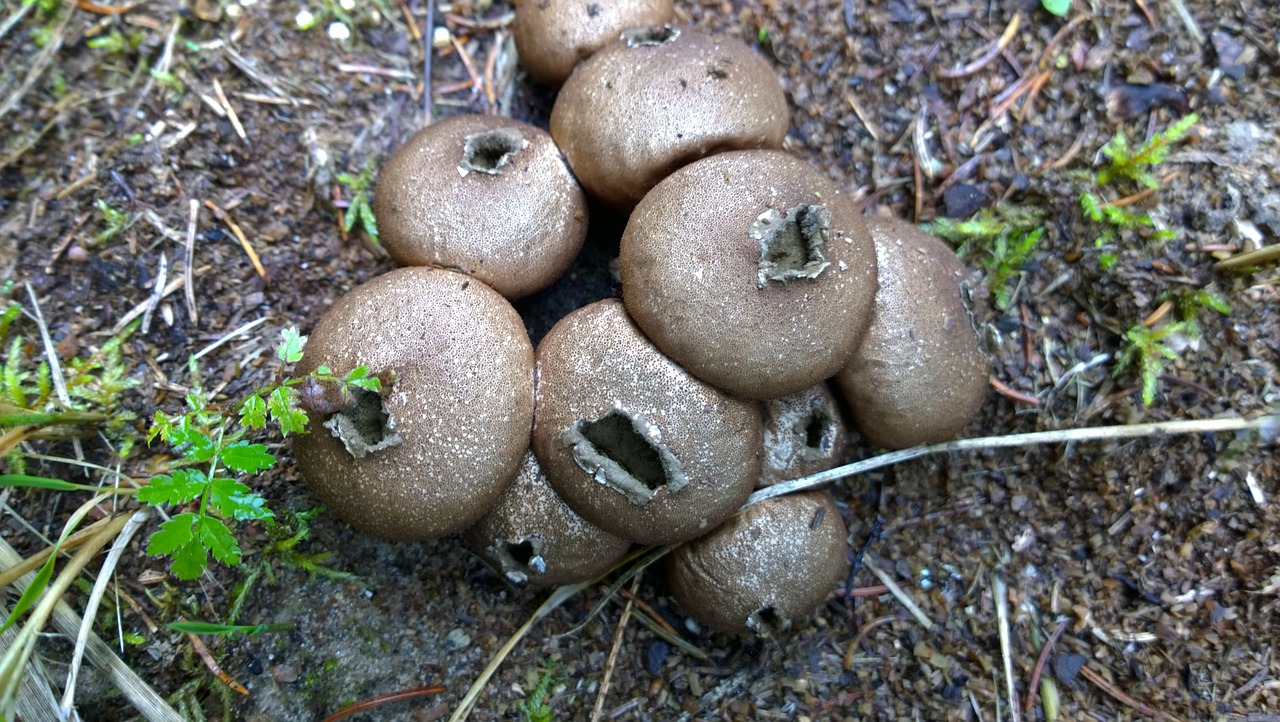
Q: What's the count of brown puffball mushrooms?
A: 10